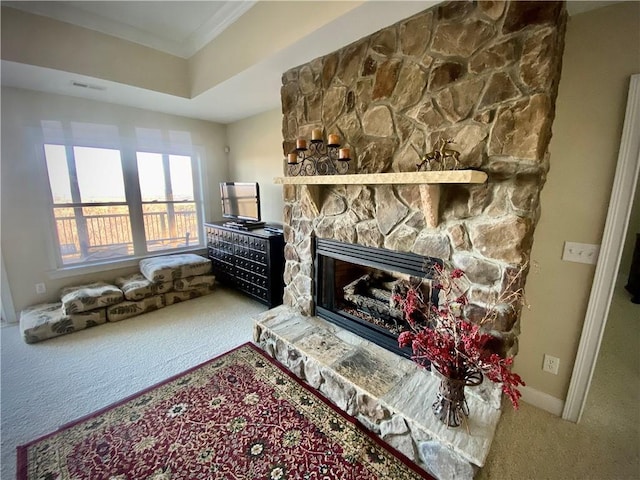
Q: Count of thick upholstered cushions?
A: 7